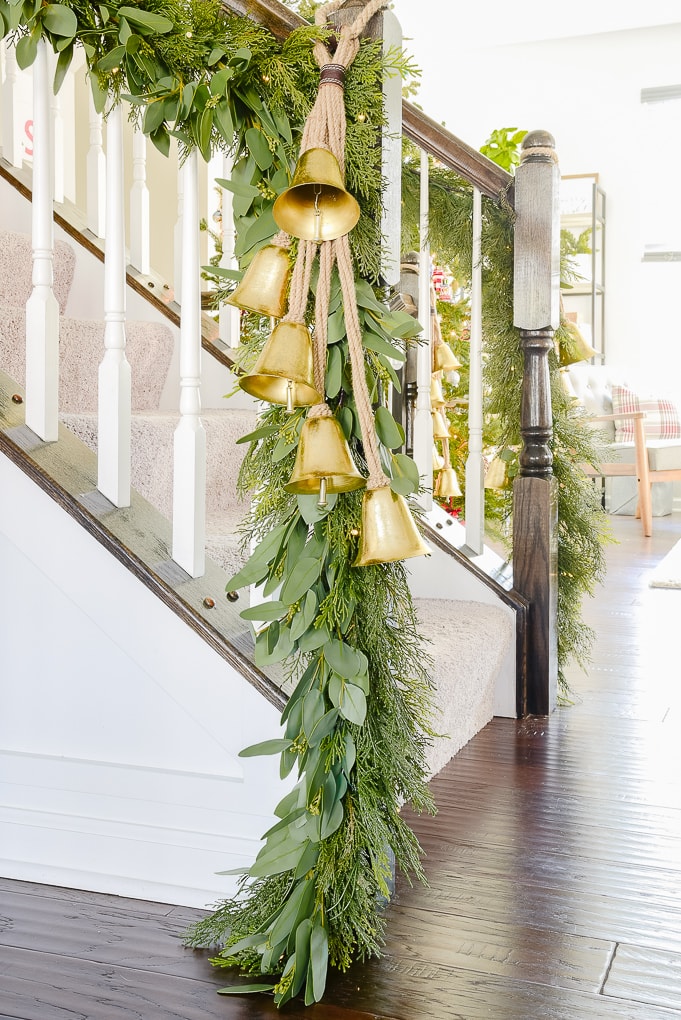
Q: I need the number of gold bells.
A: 13